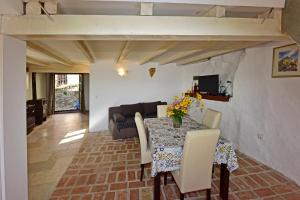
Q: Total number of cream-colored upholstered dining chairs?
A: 4